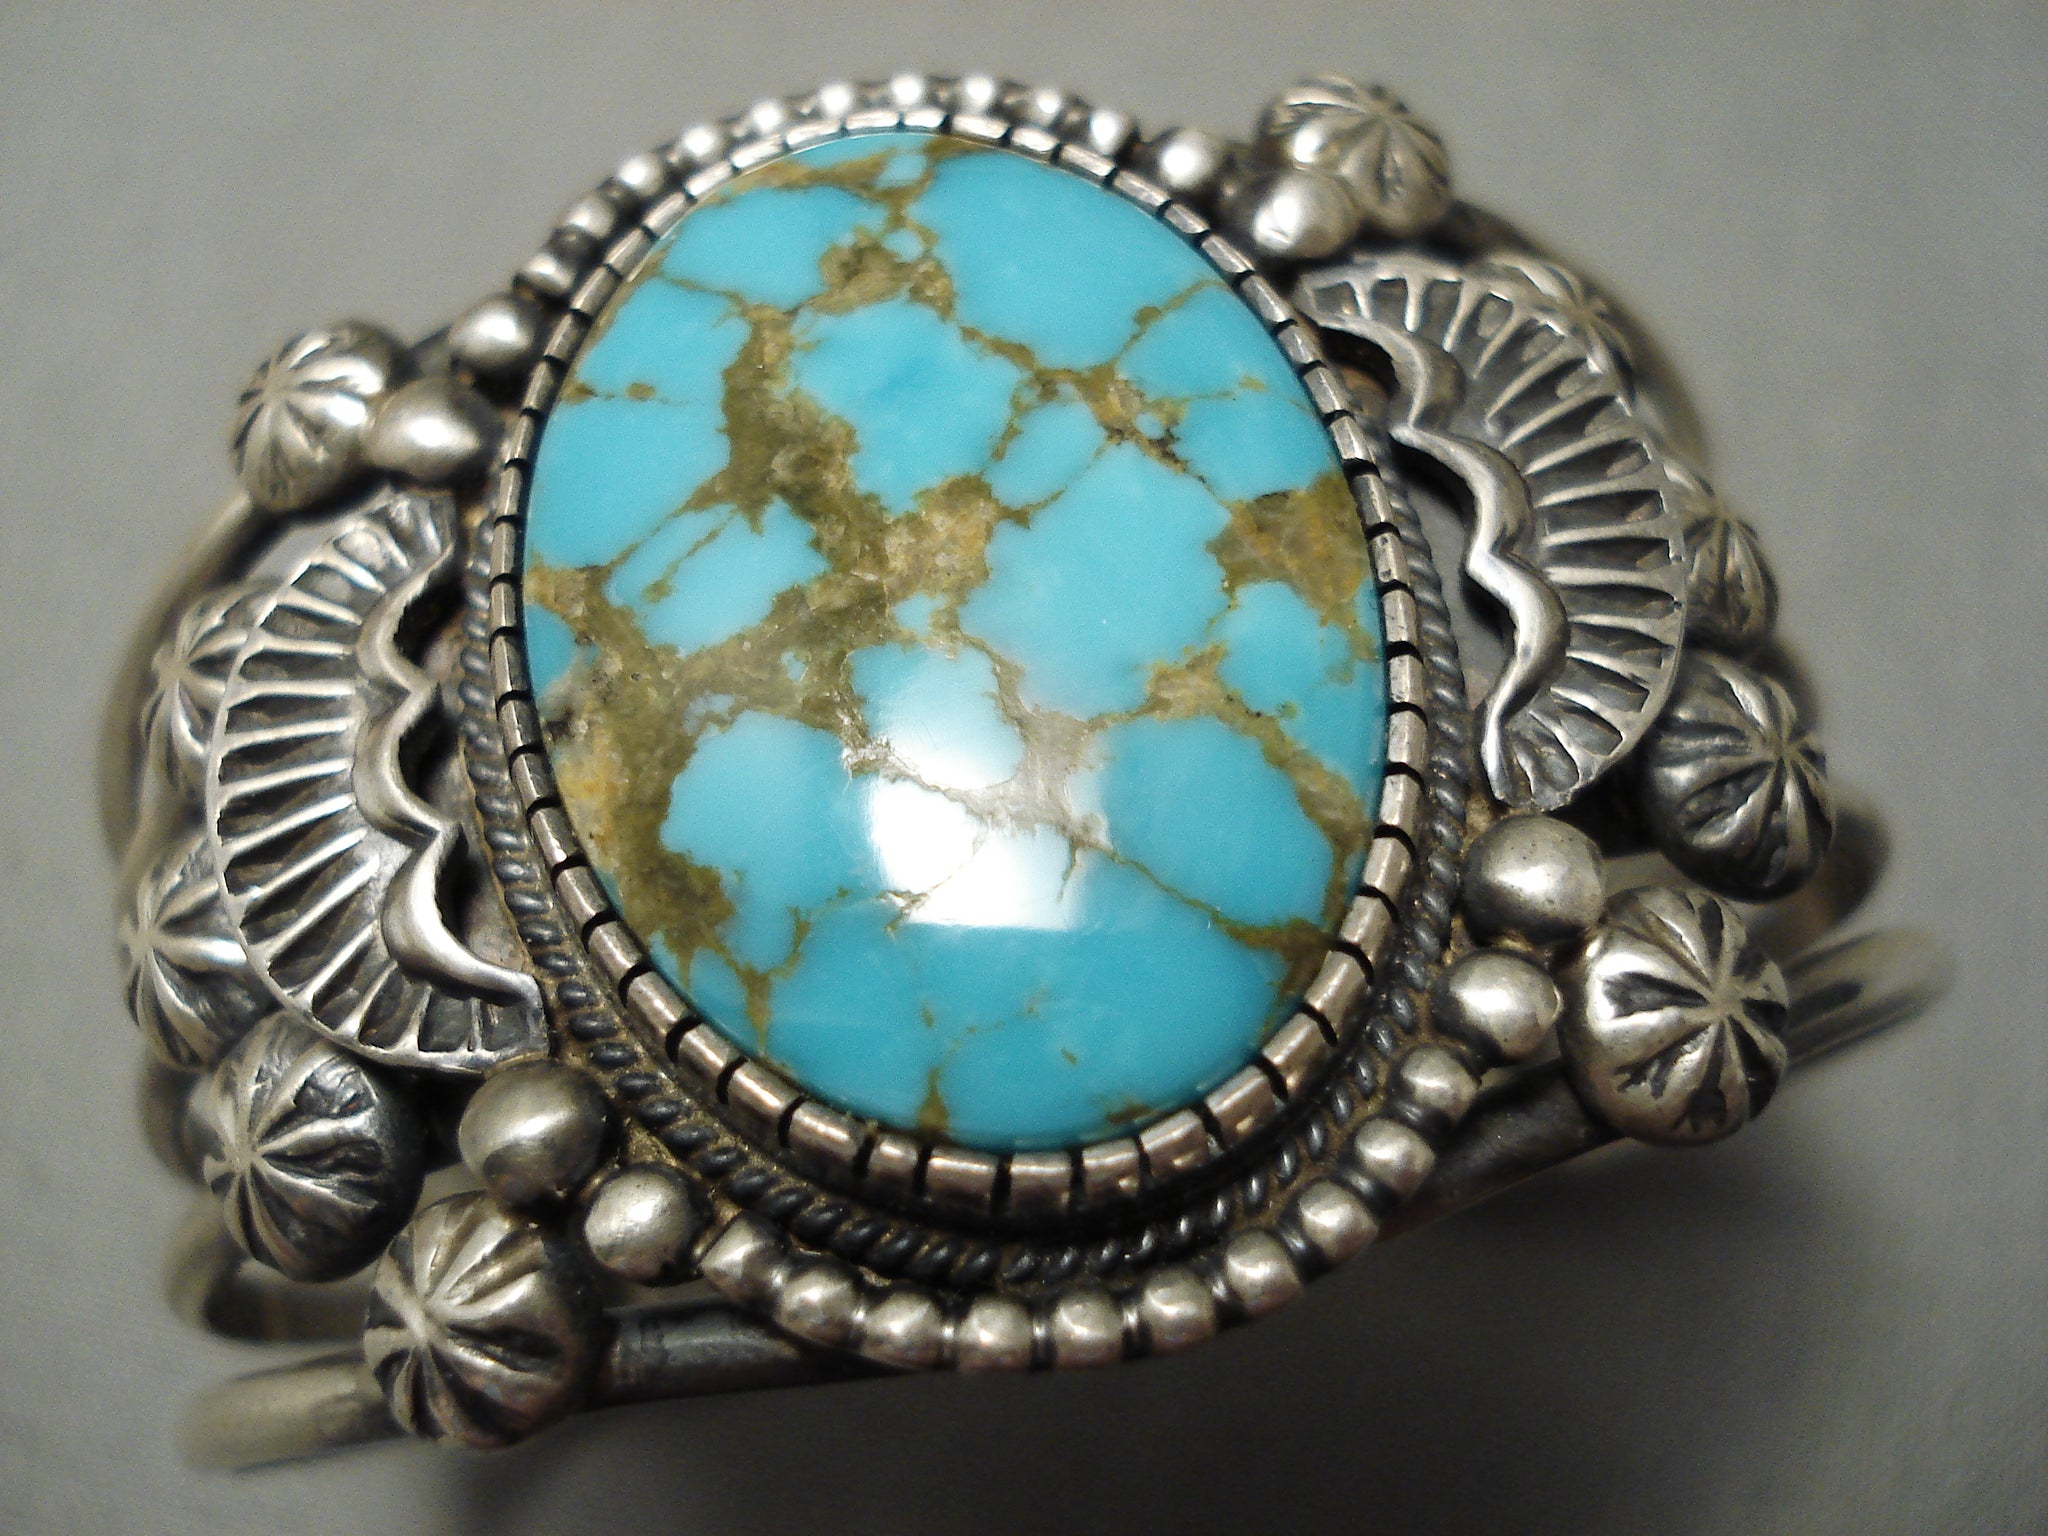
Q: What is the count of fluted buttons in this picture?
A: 10